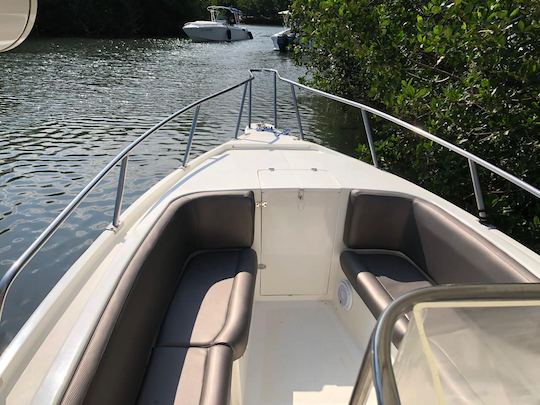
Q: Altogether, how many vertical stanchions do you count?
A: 8